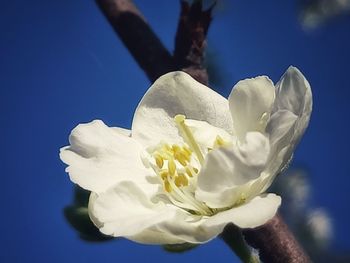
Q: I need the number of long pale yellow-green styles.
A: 1